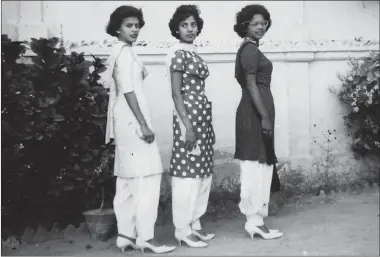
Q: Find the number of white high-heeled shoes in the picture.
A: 6